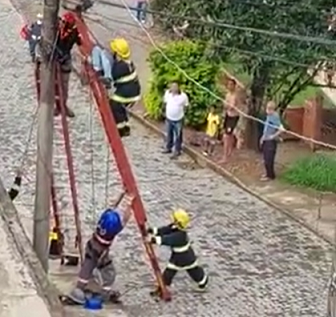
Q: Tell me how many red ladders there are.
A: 2